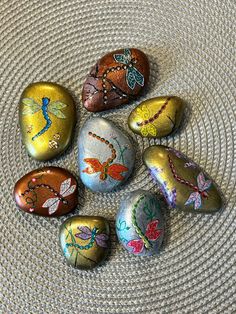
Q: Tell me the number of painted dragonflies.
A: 8